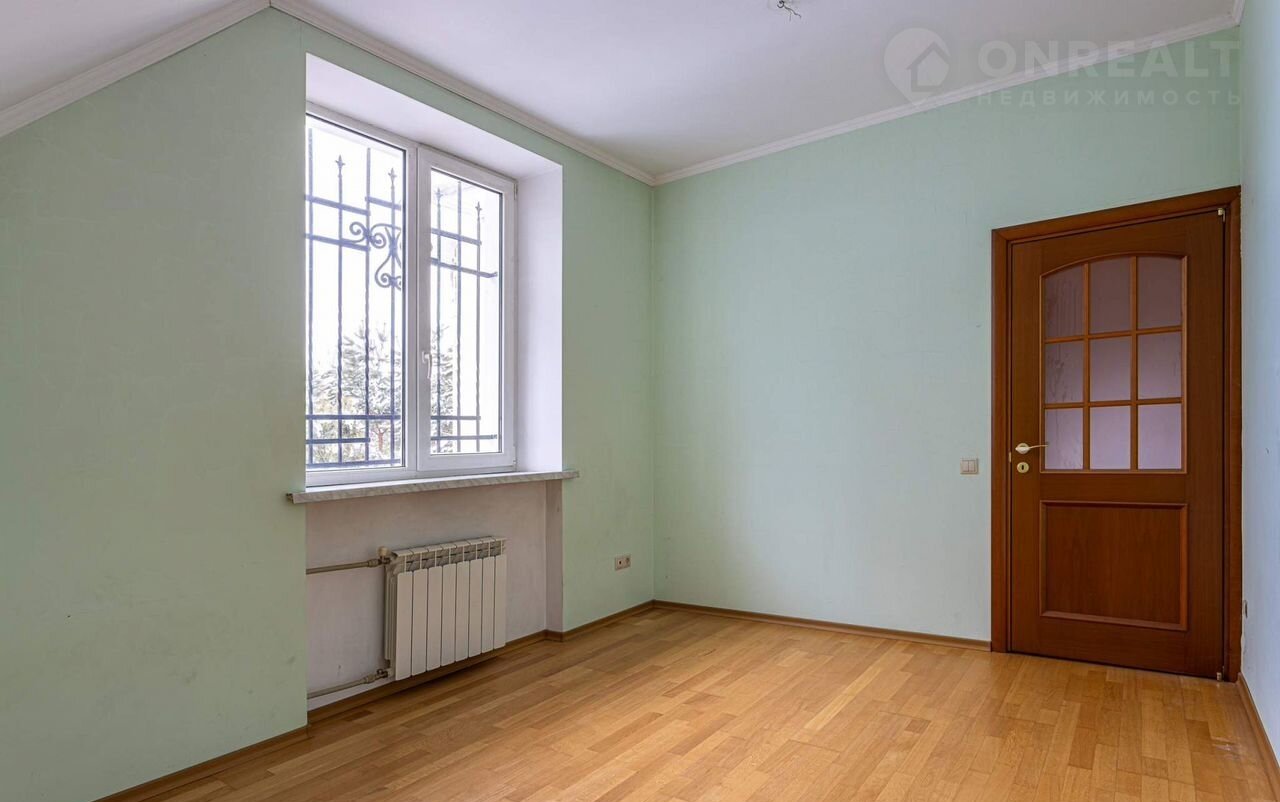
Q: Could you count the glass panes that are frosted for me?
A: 9